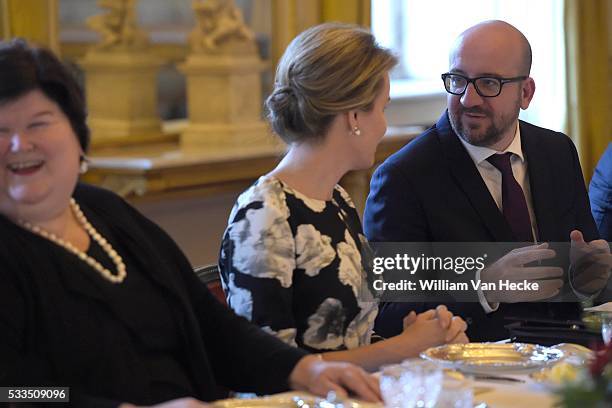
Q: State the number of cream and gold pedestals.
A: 2